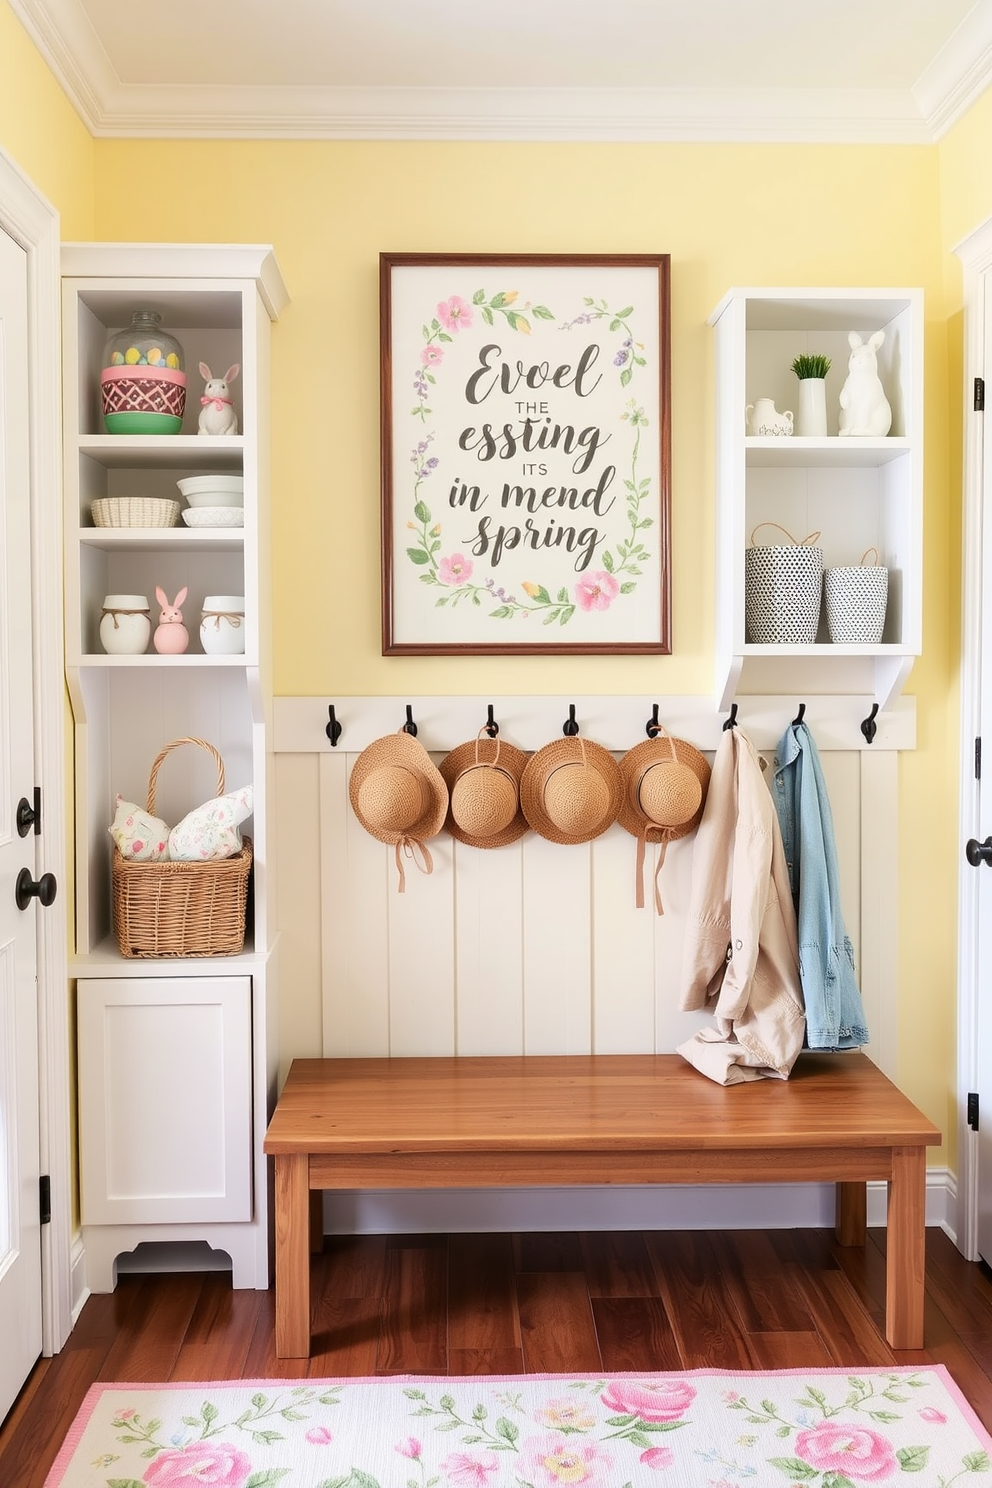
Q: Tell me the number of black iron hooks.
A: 8